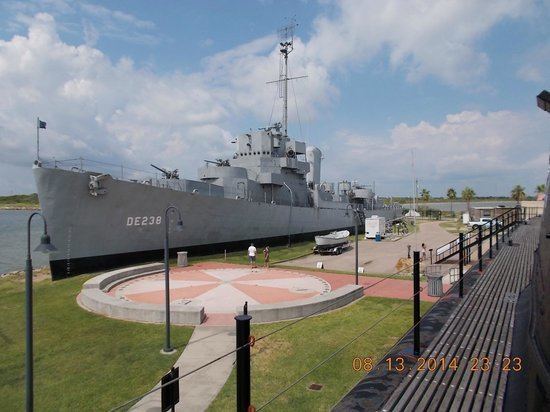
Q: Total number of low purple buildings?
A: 0